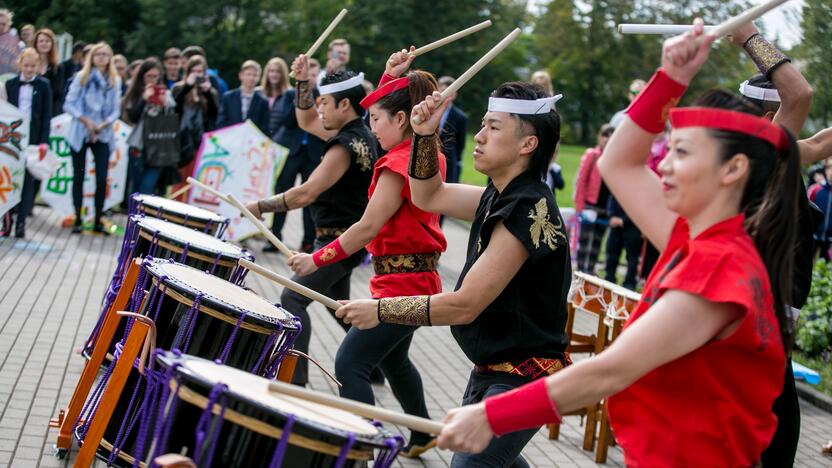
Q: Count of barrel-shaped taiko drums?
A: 4